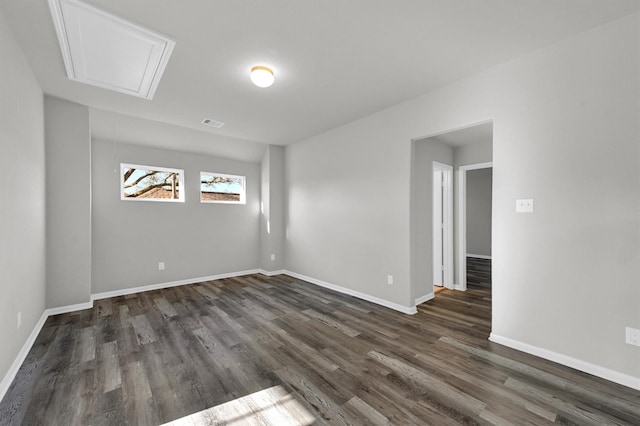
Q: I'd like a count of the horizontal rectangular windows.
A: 2